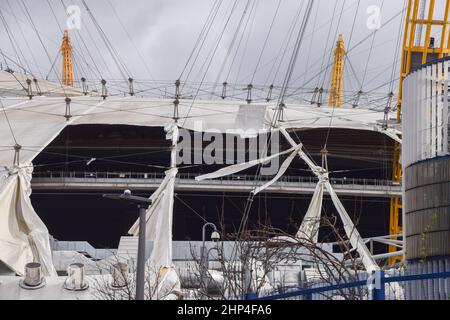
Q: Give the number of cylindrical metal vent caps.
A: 3